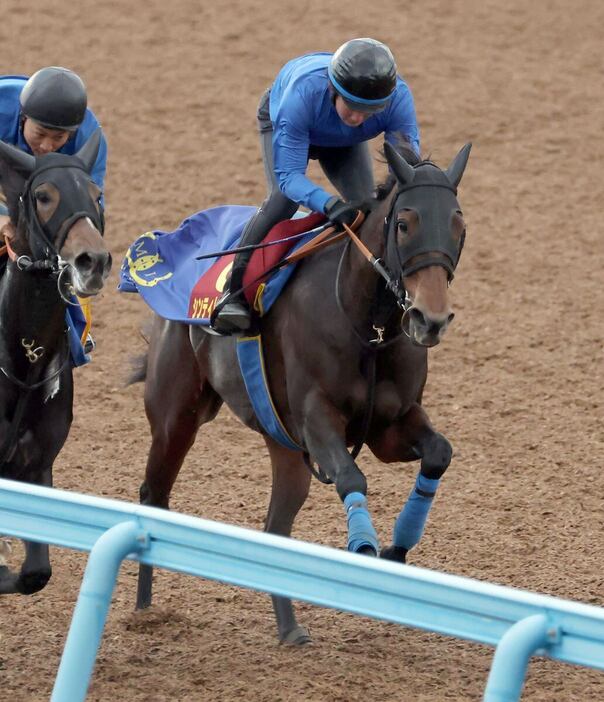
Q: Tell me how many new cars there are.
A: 0